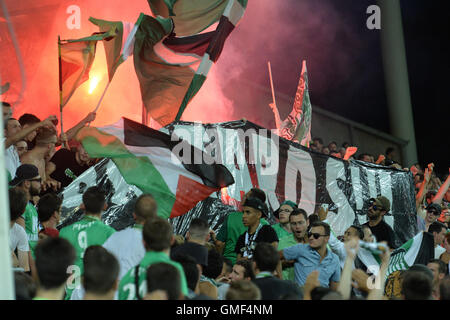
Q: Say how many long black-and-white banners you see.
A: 1